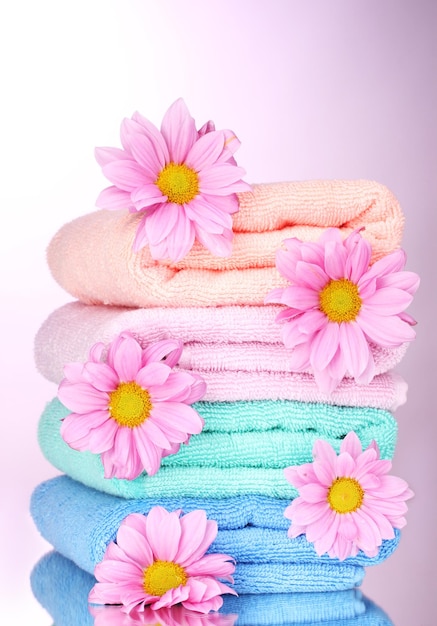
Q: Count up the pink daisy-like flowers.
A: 5